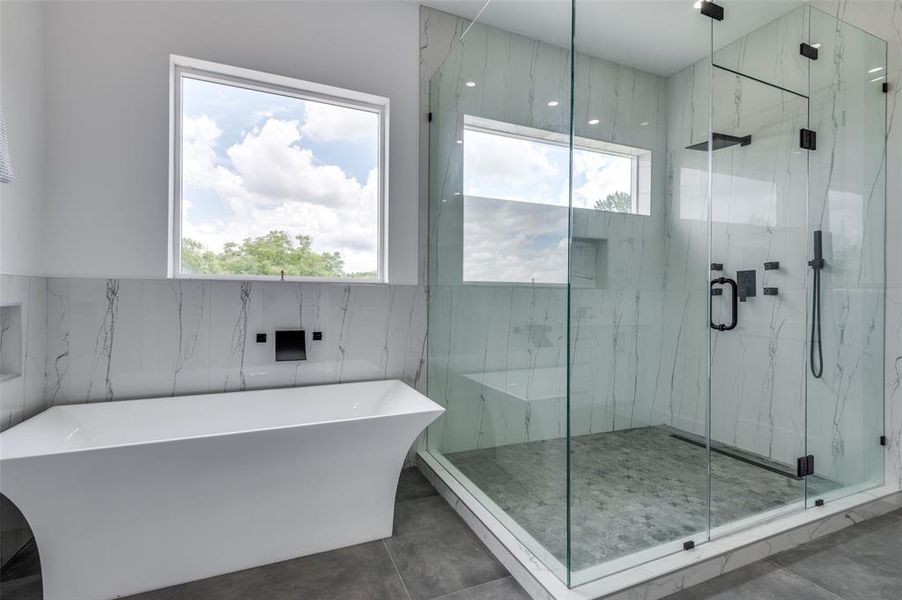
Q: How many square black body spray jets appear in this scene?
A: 4